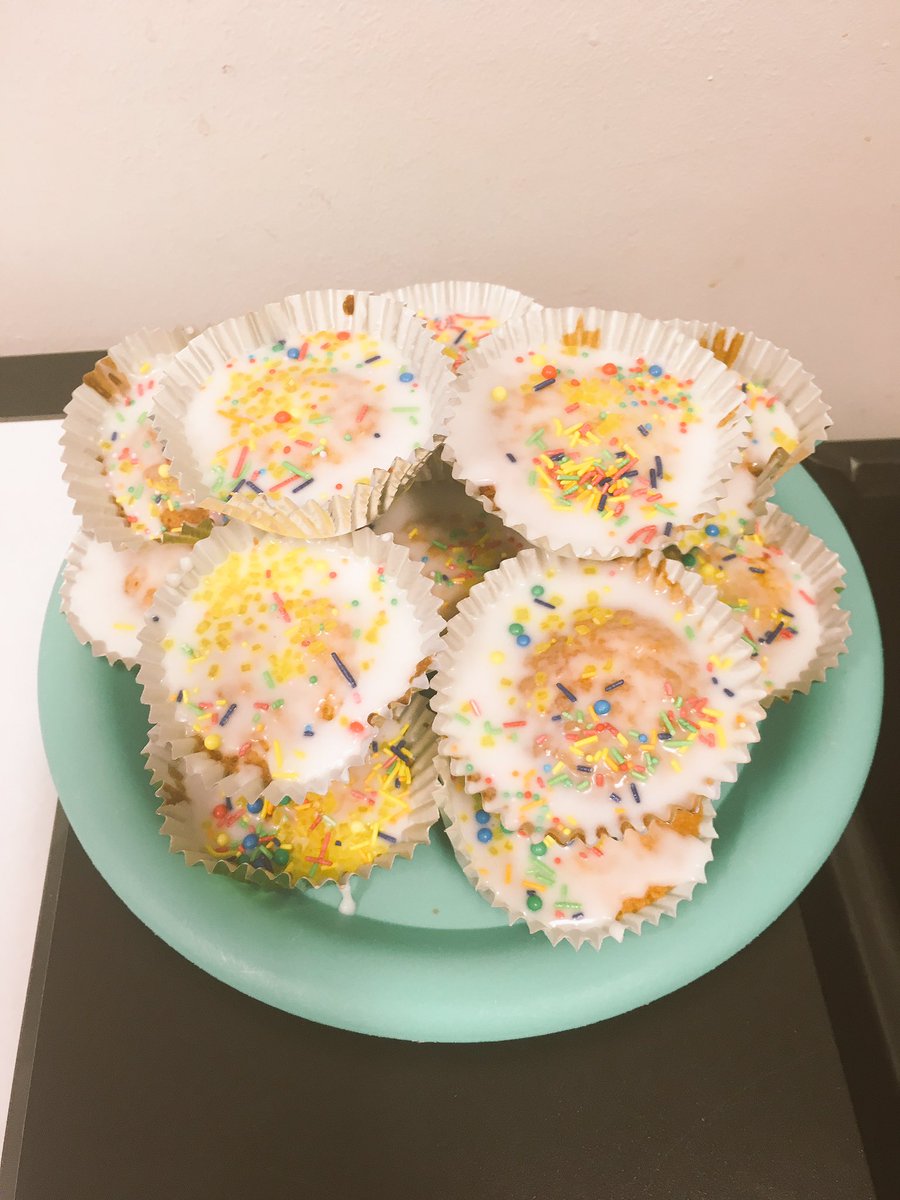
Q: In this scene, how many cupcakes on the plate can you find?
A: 12